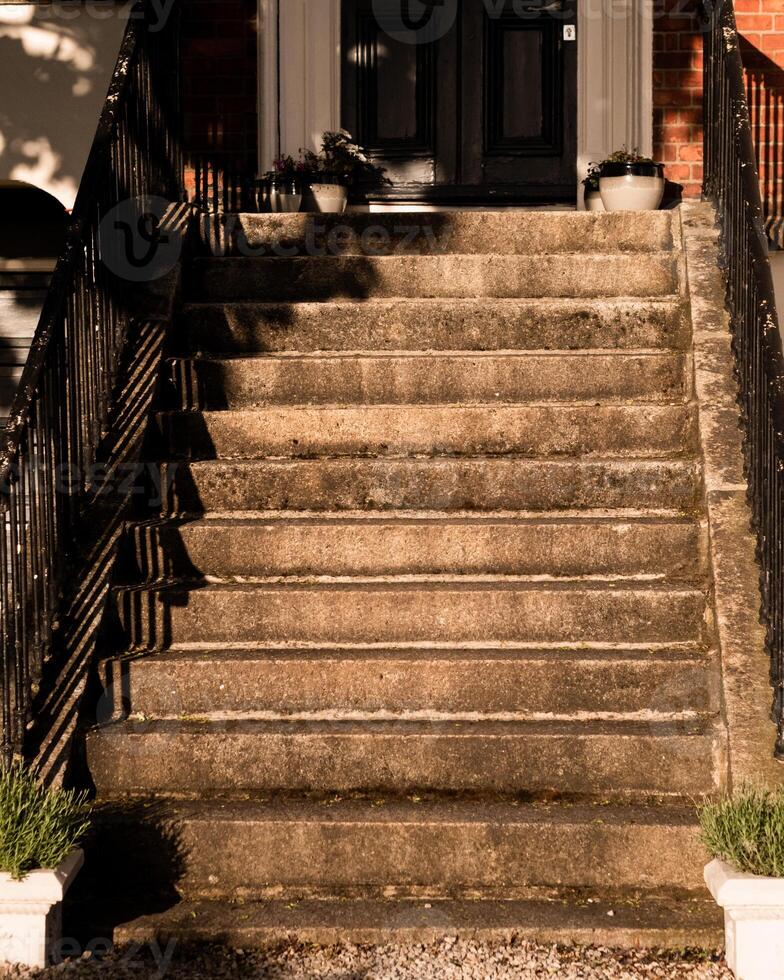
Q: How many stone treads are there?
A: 12